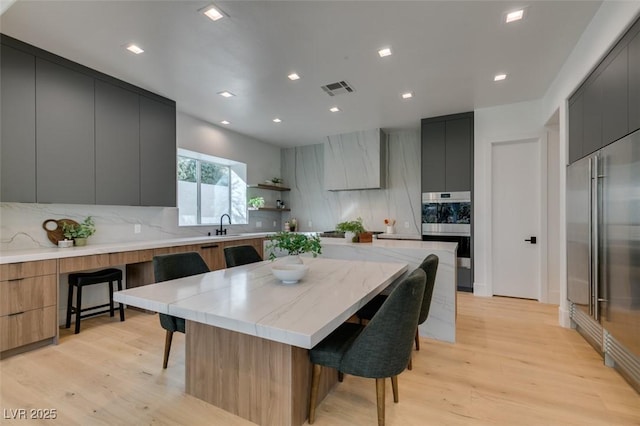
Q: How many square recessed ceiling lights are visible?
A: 11